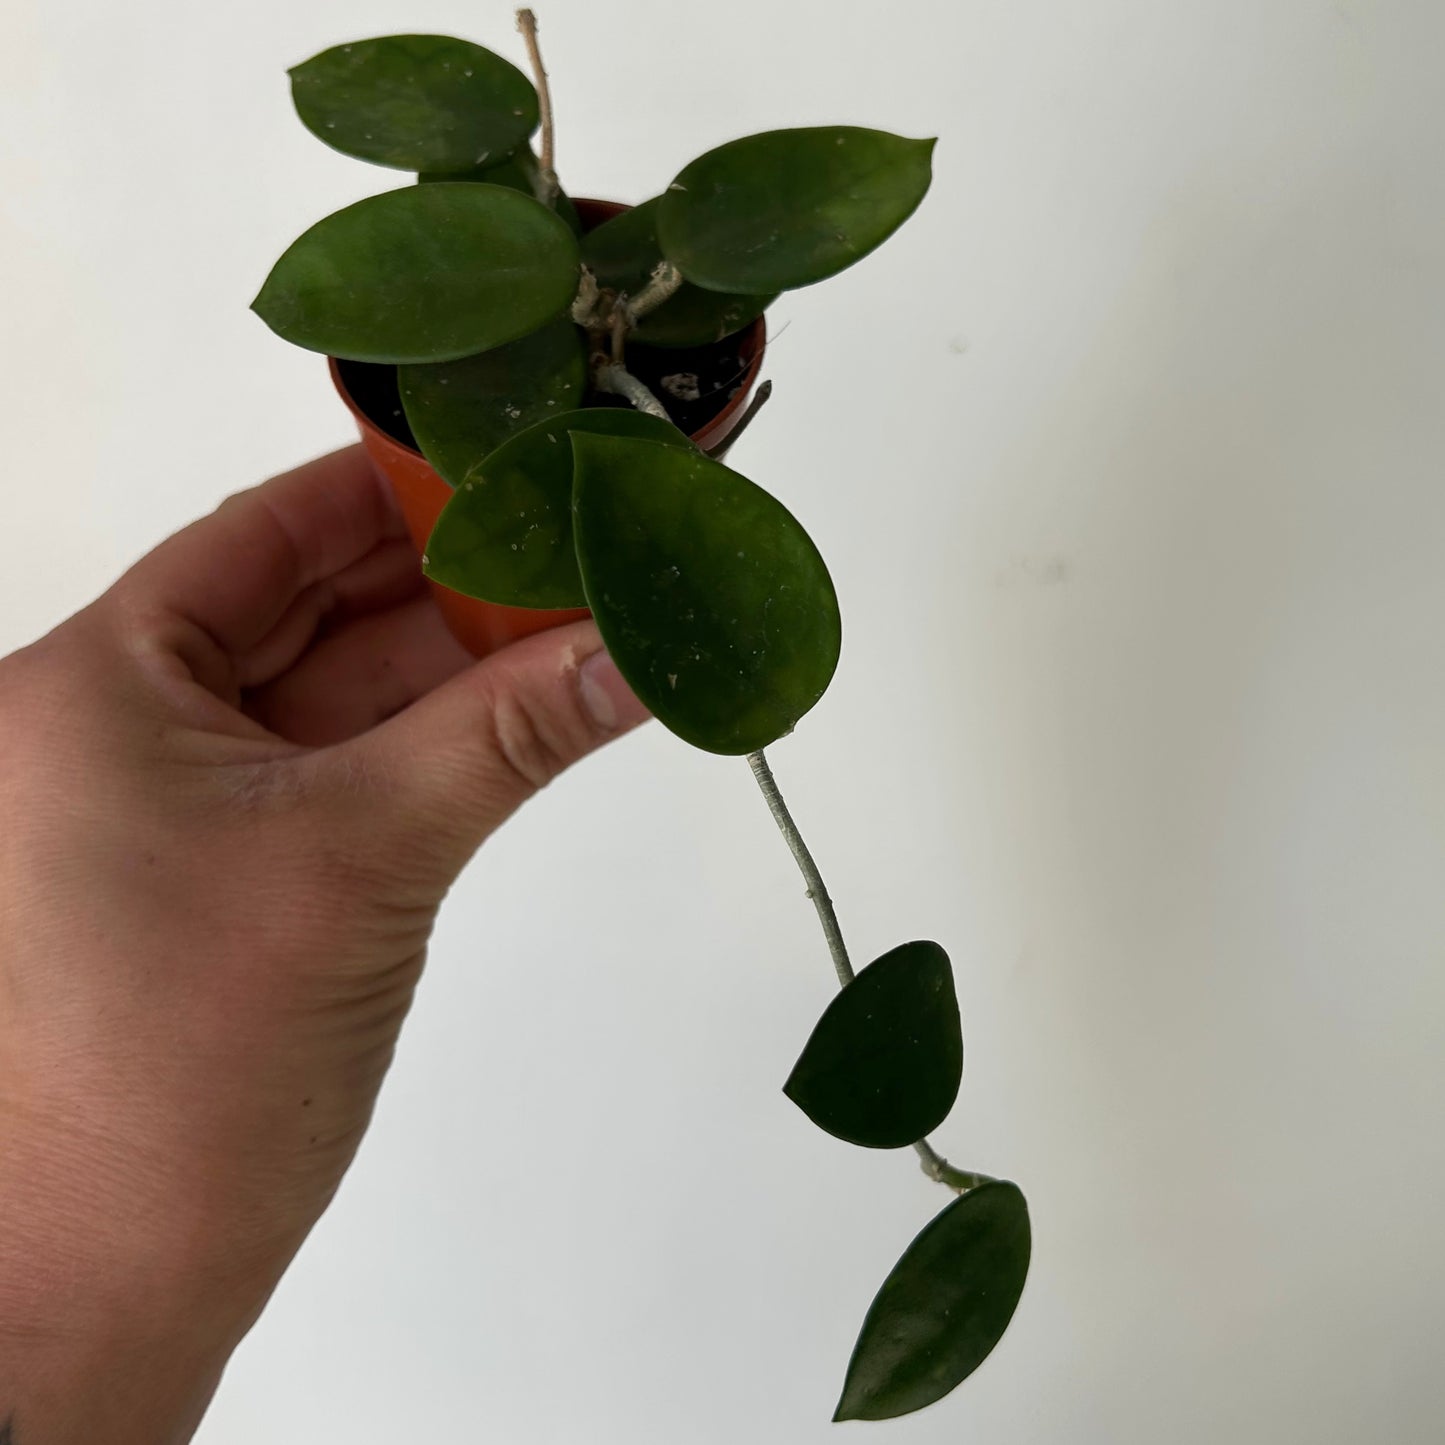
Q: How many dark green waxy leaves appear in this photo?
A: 10